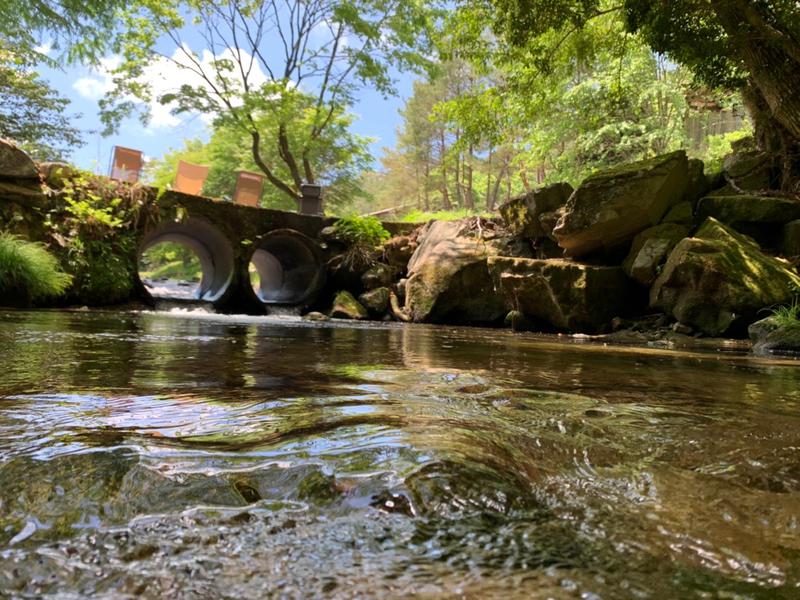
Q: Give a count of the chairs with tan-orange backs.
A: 3